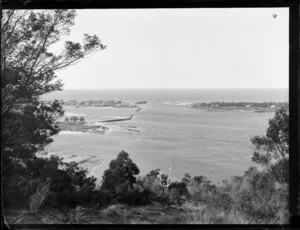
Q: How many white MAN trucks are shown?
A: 0